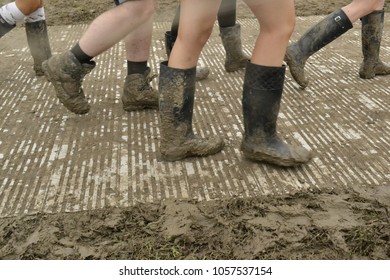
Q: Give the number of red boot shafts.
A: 0